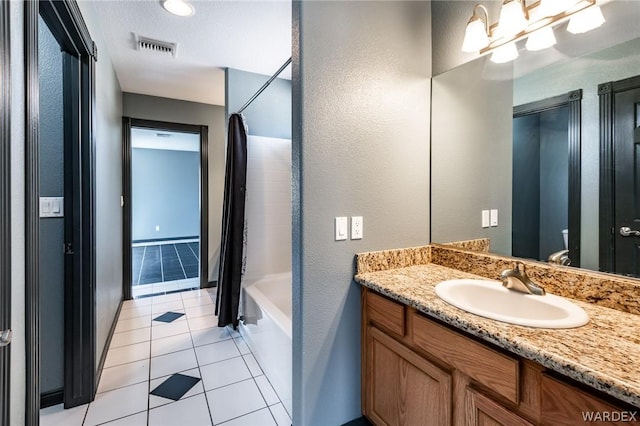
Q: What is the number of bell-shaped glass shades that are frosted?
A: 3